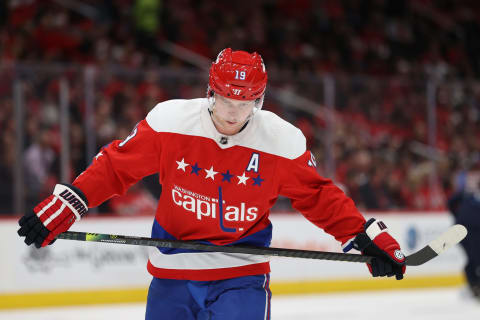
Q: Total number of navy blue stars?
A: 3